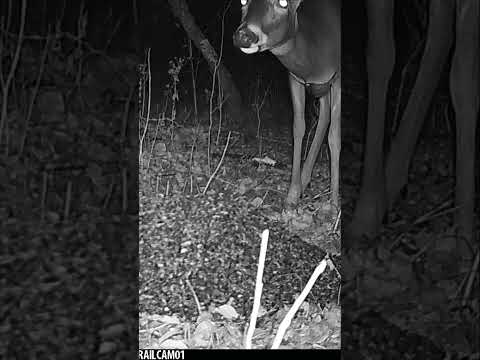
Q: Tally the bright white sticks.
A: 2